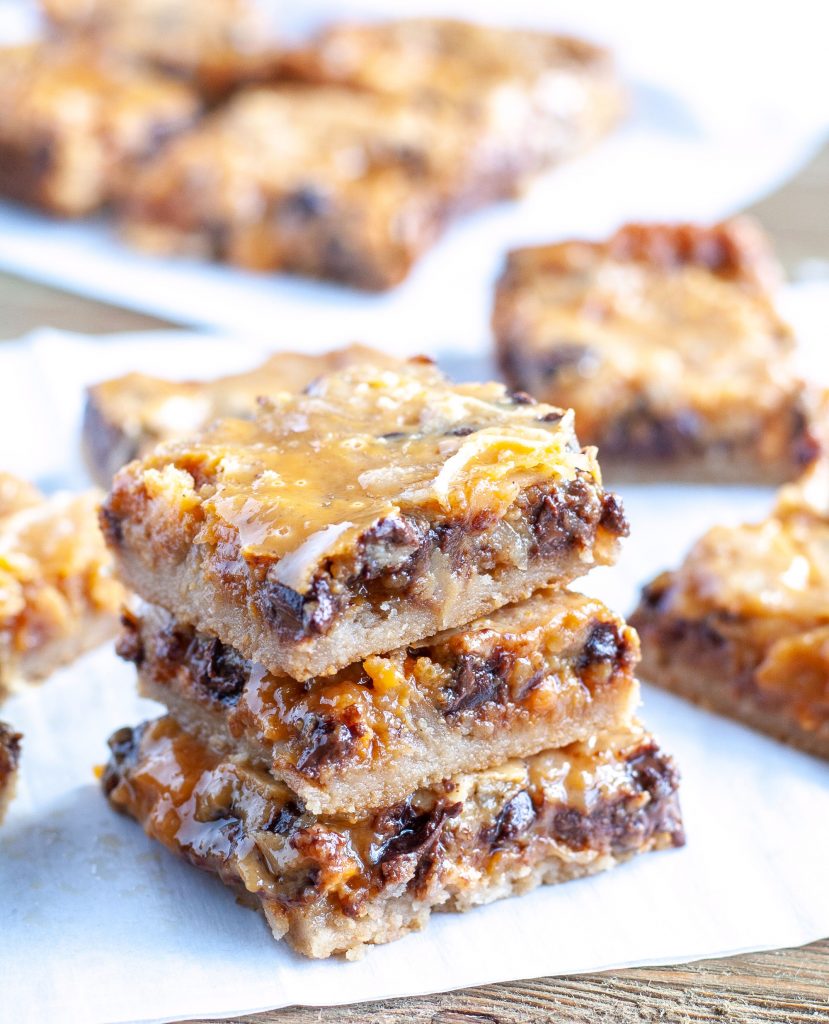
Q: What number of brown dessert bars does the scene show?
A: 12